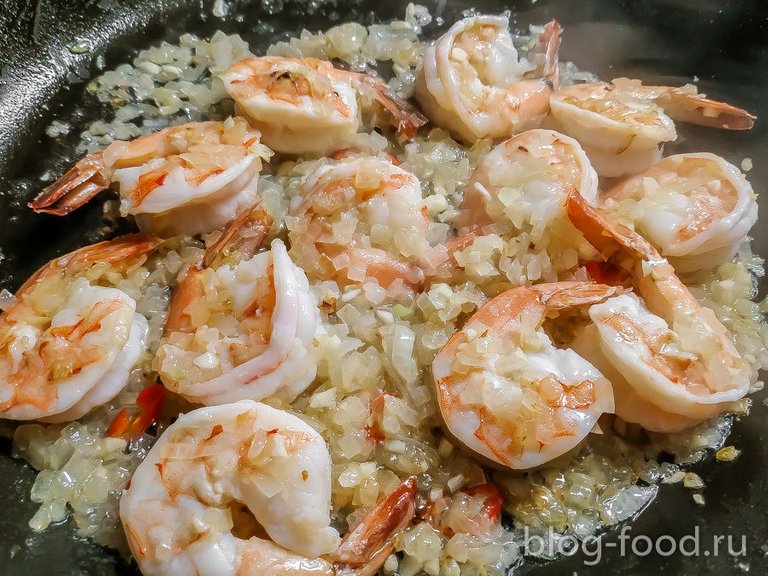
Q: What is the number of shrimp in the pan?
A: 12